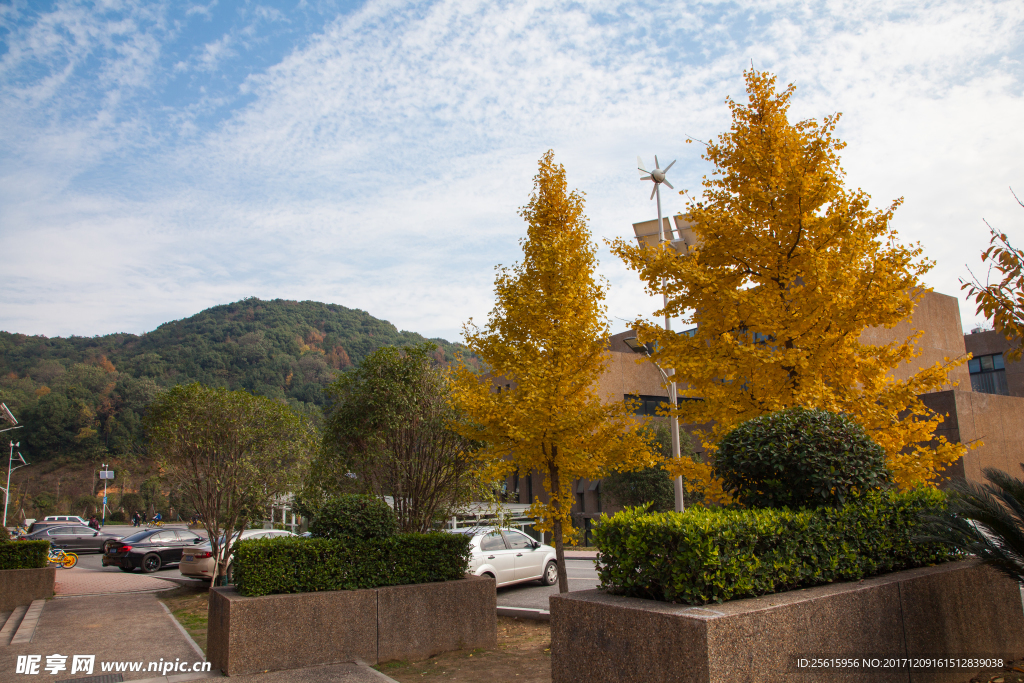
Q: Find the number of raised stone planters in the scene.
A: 3